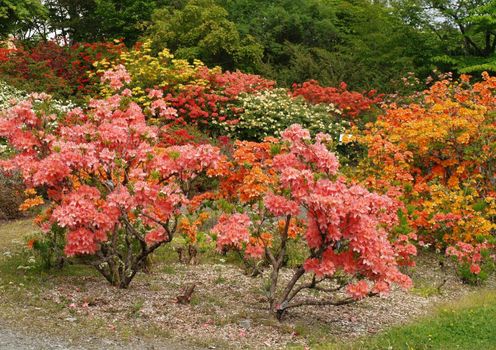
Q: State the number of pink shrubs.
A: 2